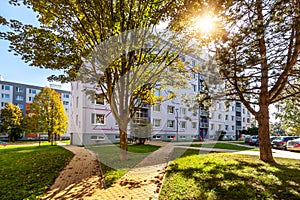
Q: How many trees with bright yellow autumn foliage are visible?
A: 2